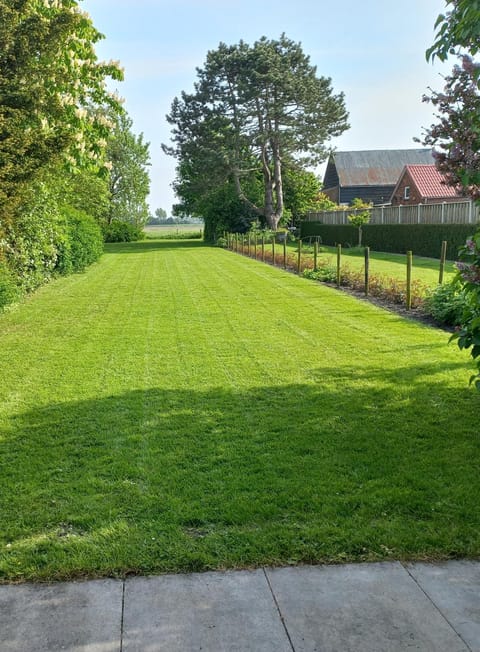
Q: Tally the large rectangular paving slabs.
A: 4